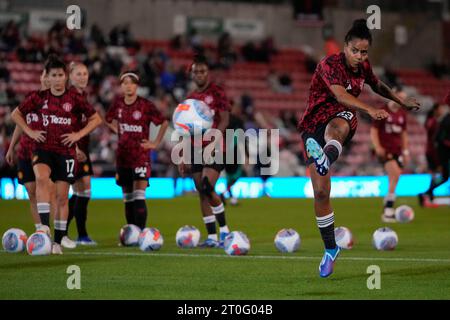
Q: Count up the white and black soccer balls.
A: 11